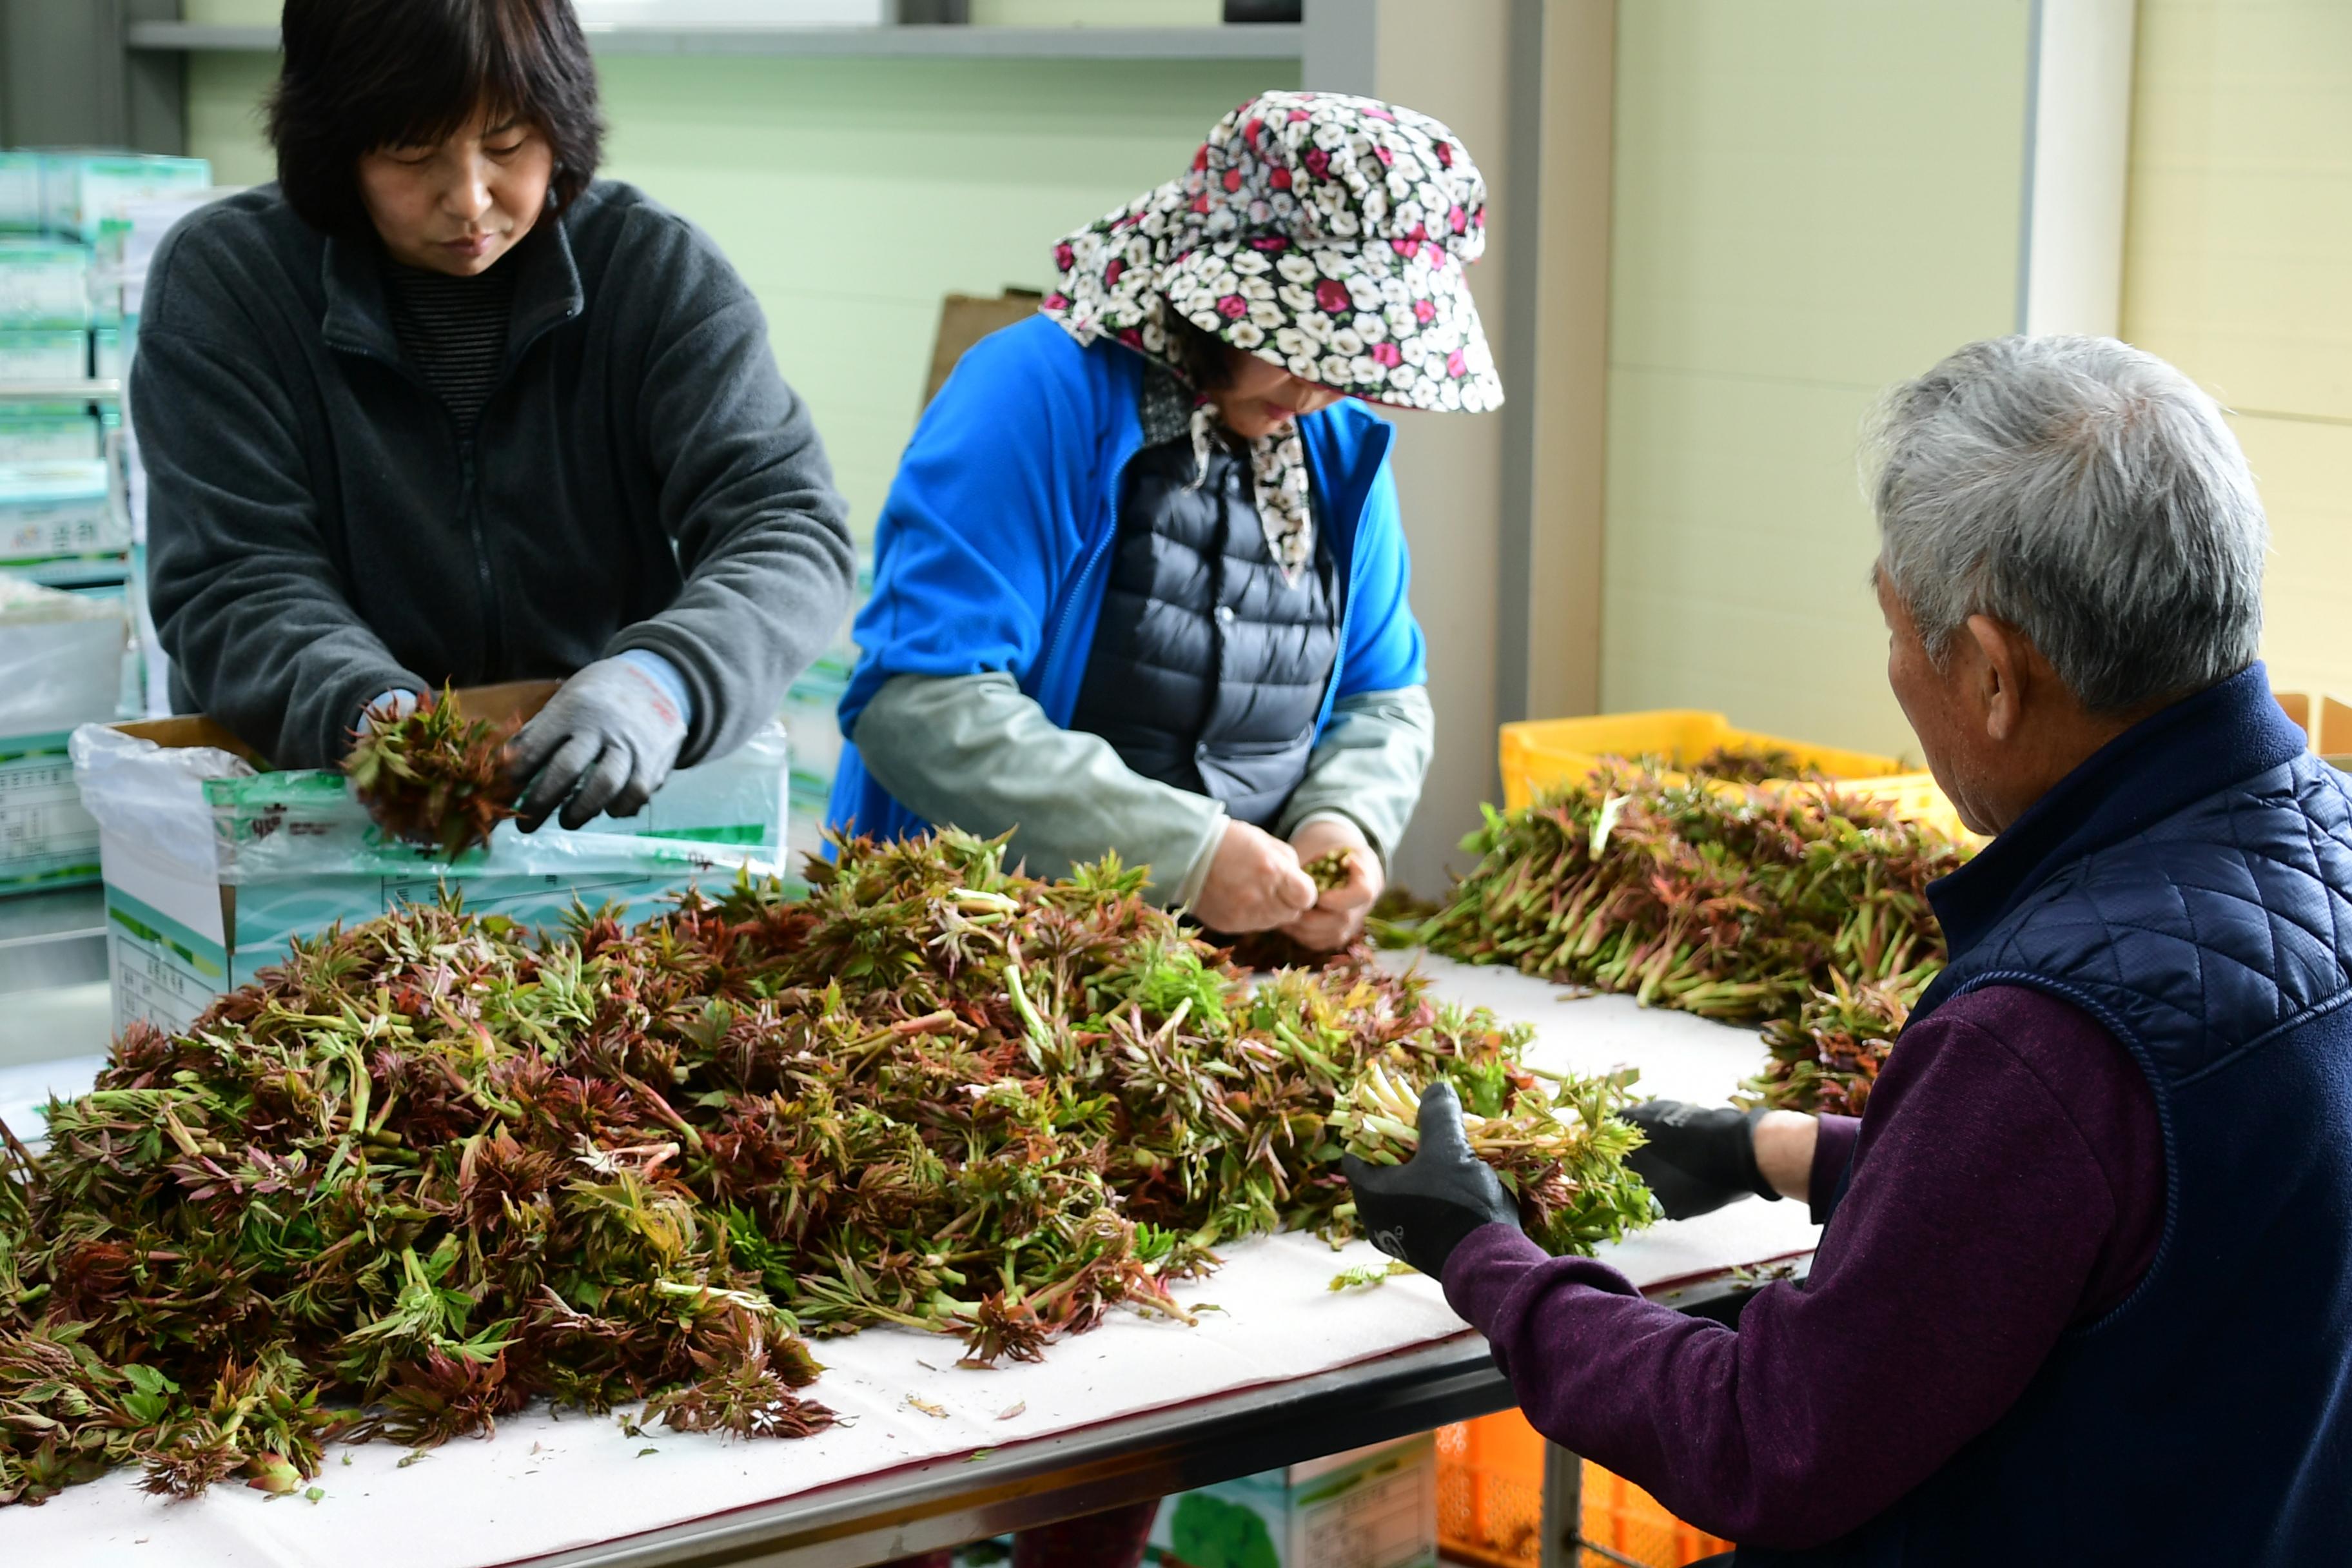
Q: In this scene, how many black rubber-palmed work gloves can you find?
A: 2